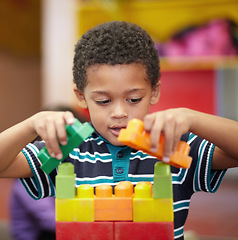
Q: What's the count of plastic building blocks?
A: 9